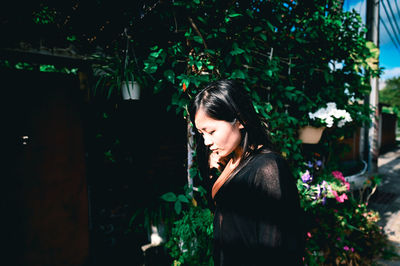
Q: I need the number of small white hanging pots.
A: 1